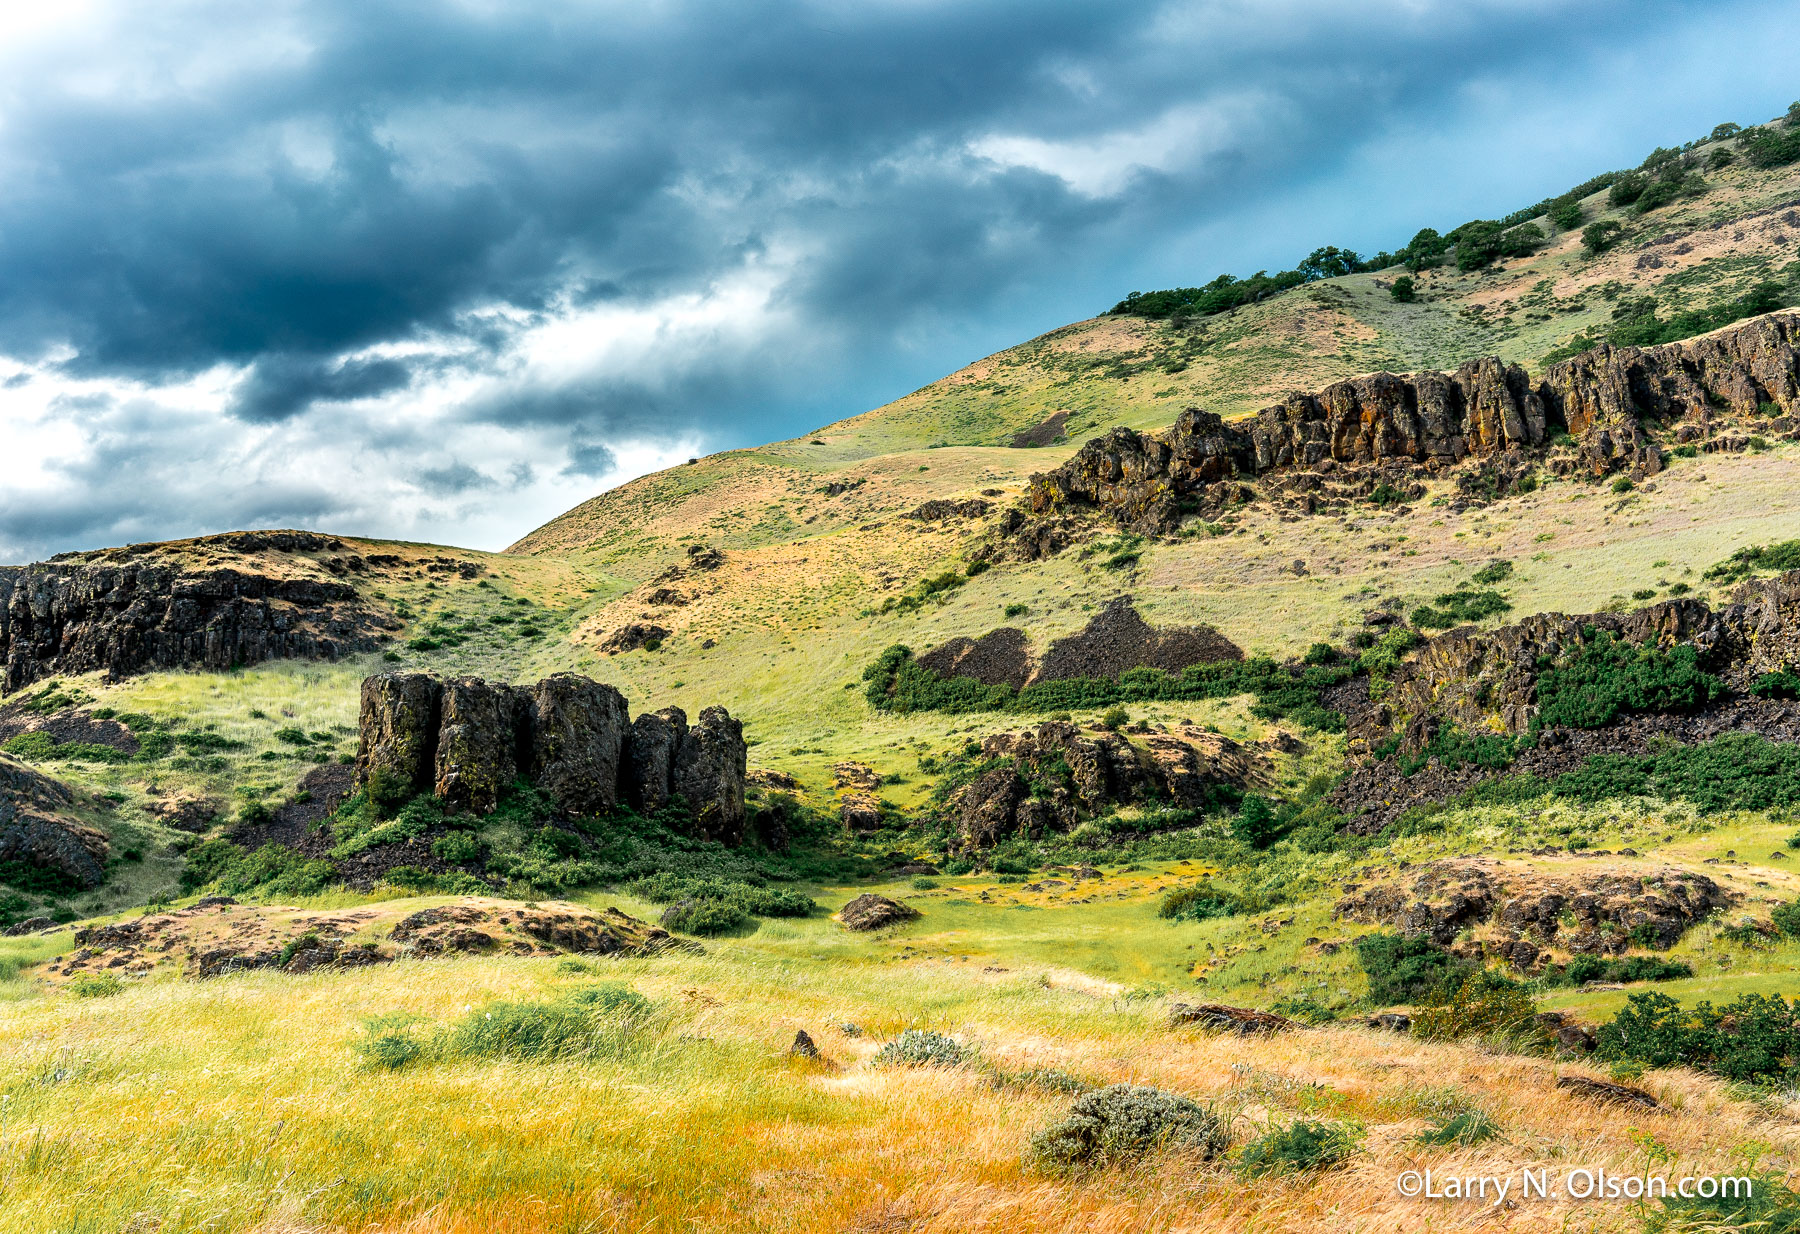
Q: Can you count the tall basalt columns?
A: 5